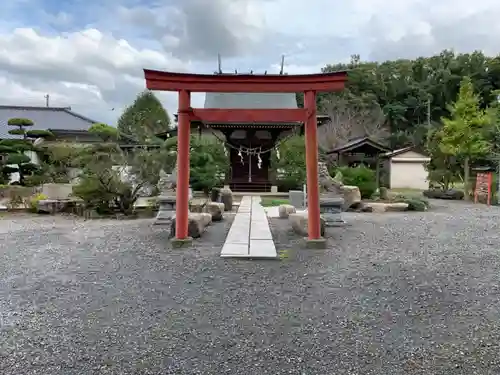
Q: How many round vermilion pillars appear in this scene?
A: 2